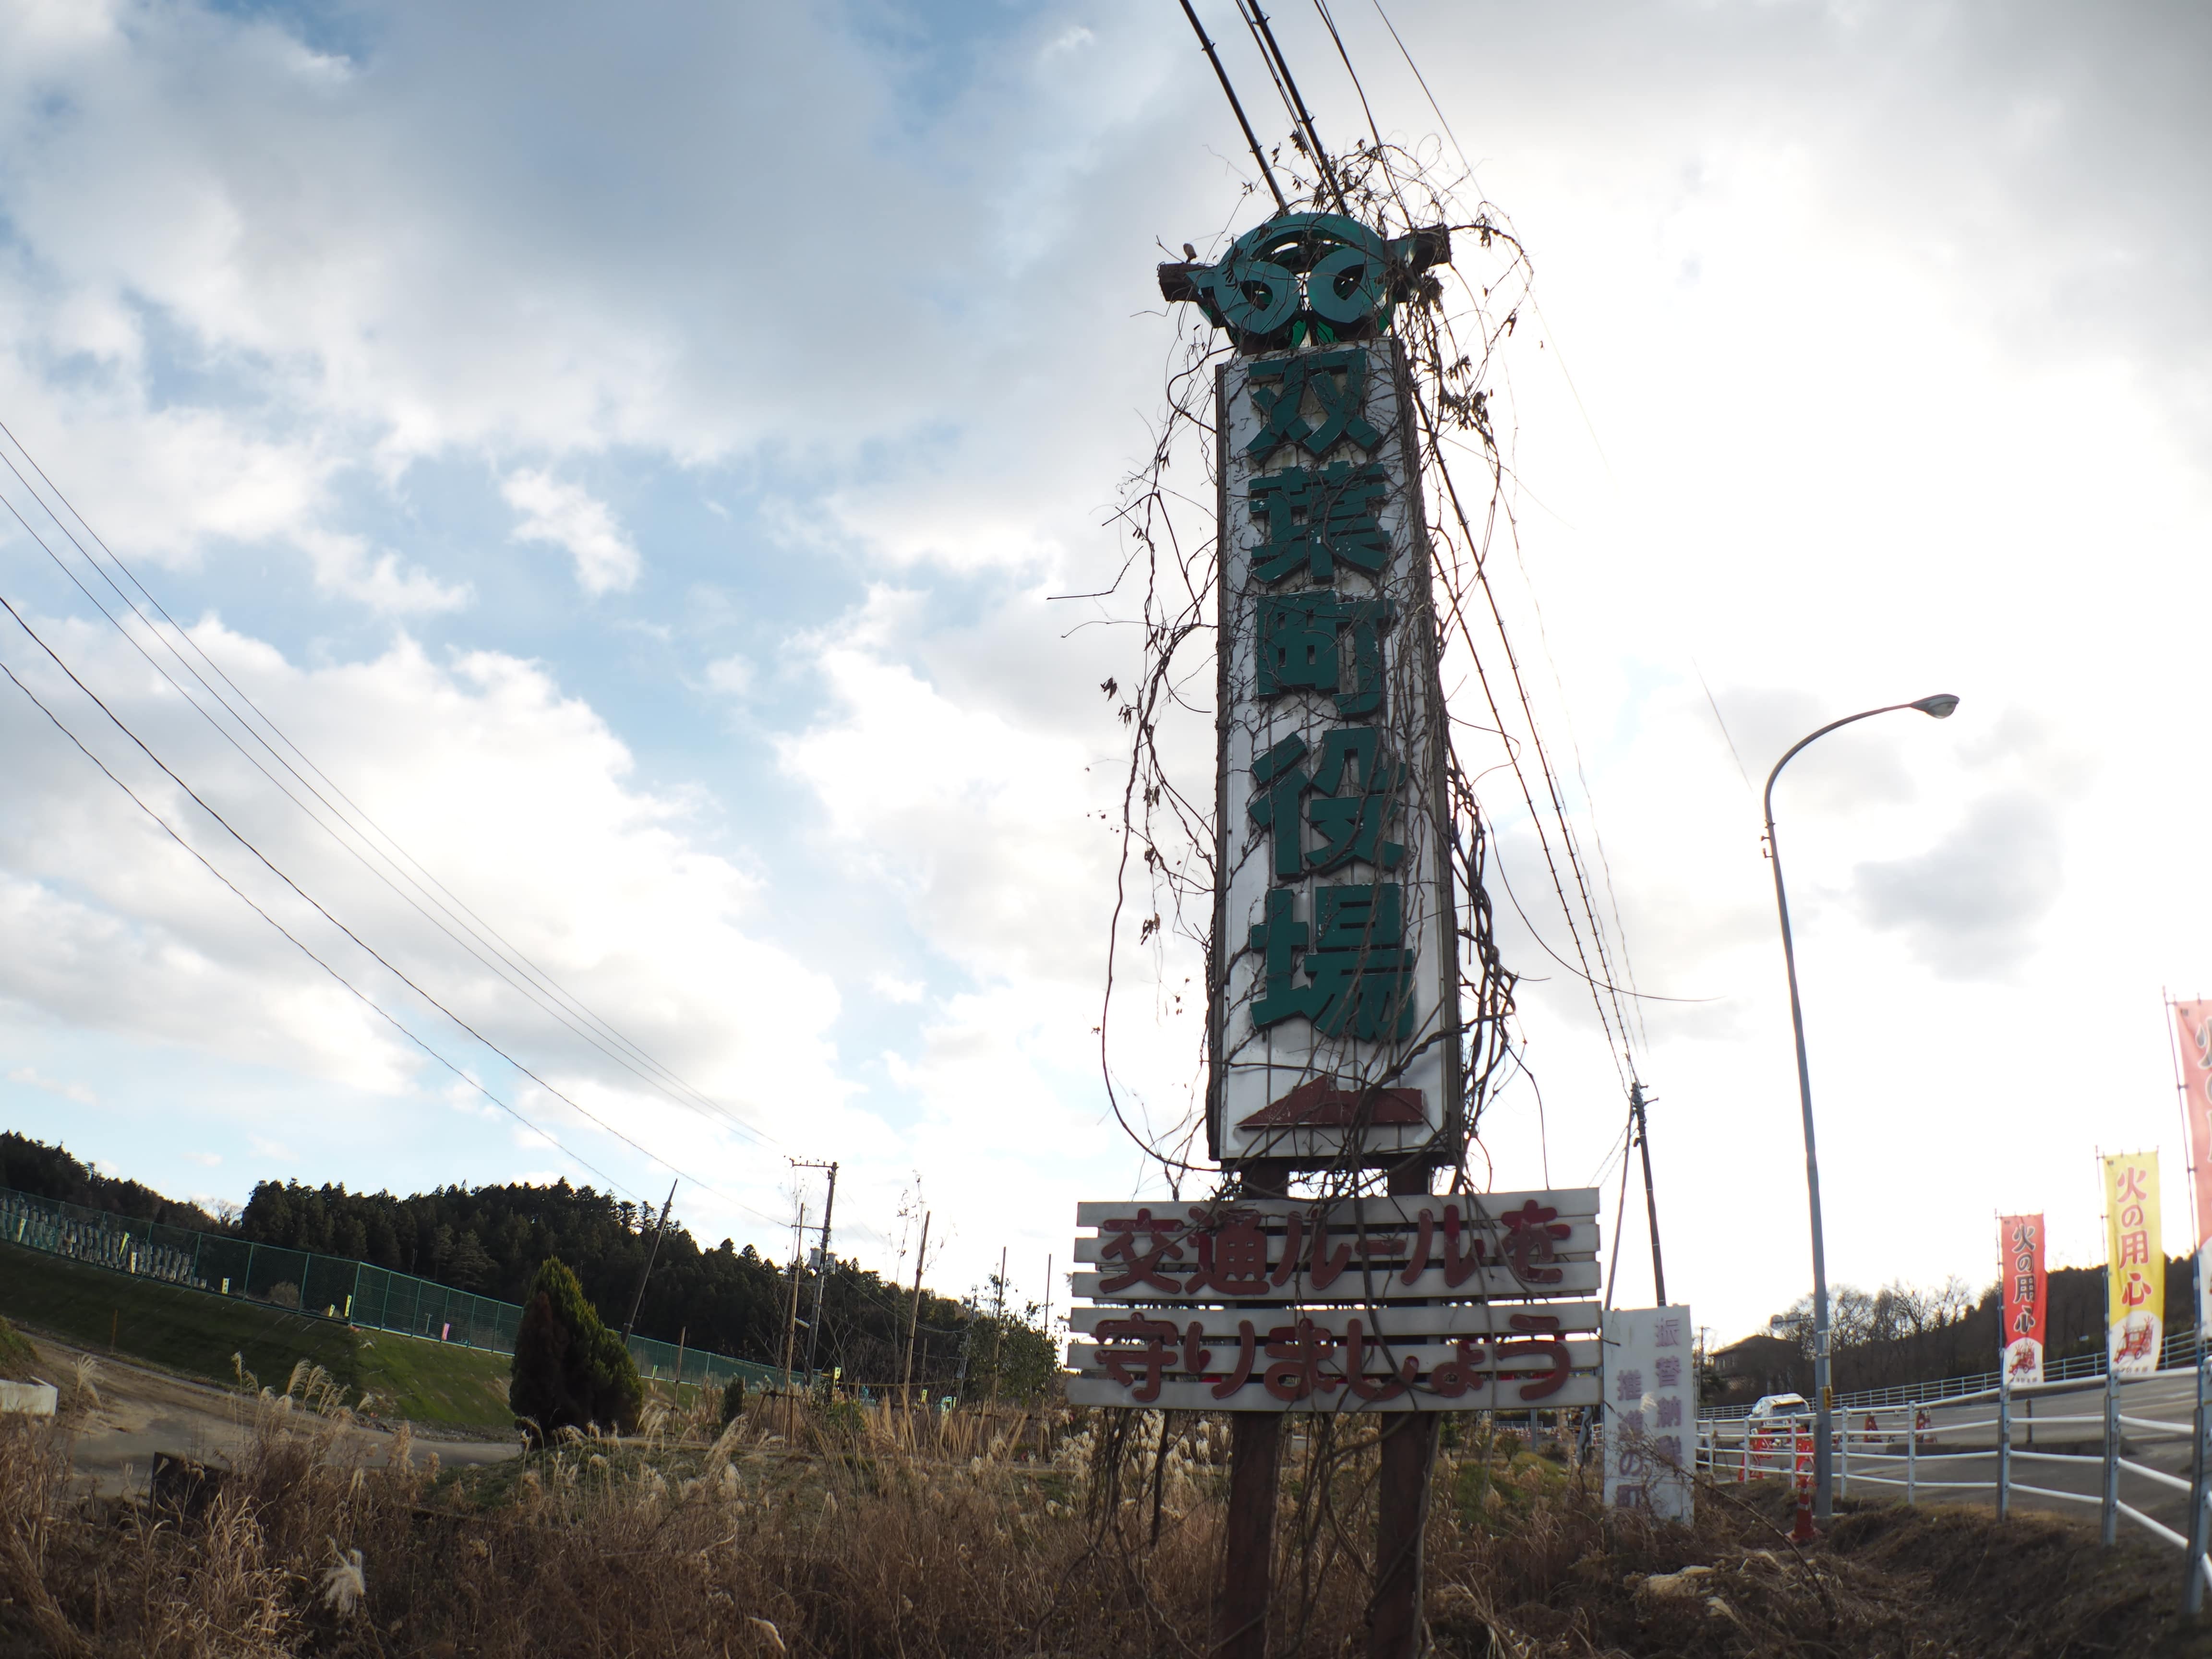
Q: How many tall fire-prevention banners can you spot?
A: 3